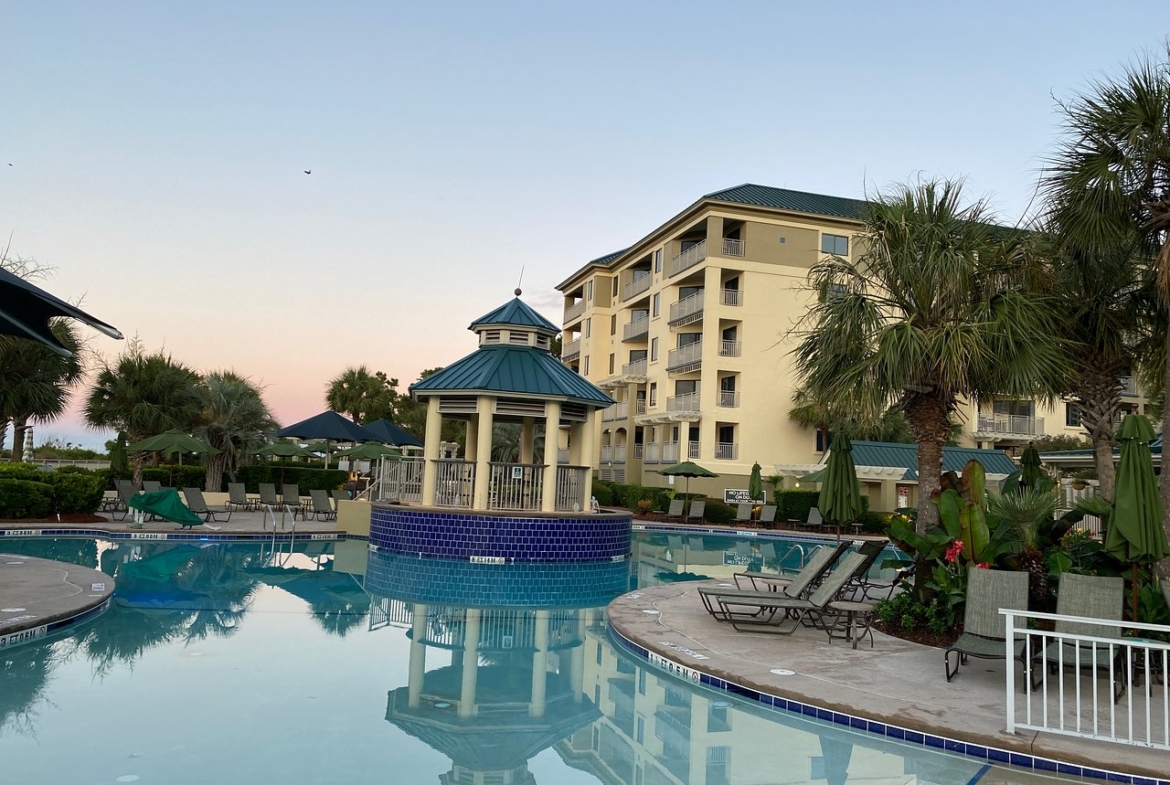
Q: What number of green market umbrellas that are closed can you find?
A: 5